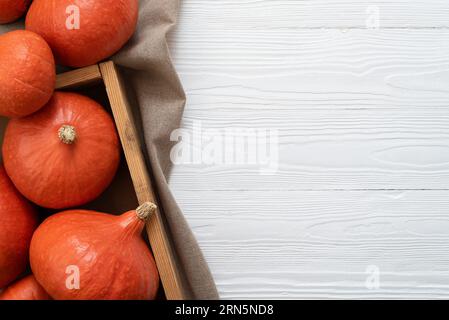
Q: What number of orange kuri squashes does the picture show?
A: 7